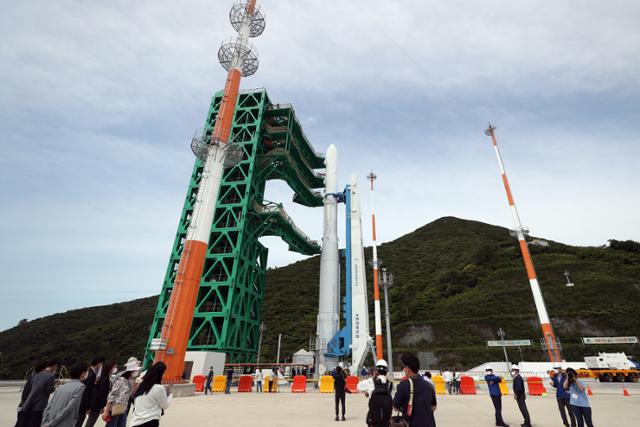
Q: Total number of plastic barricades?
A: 11